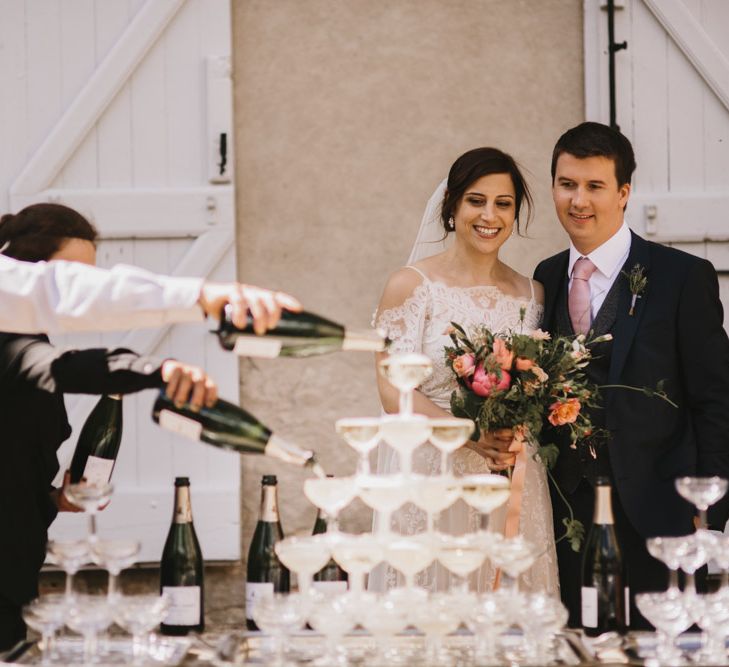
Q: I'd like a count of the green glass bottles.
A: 7